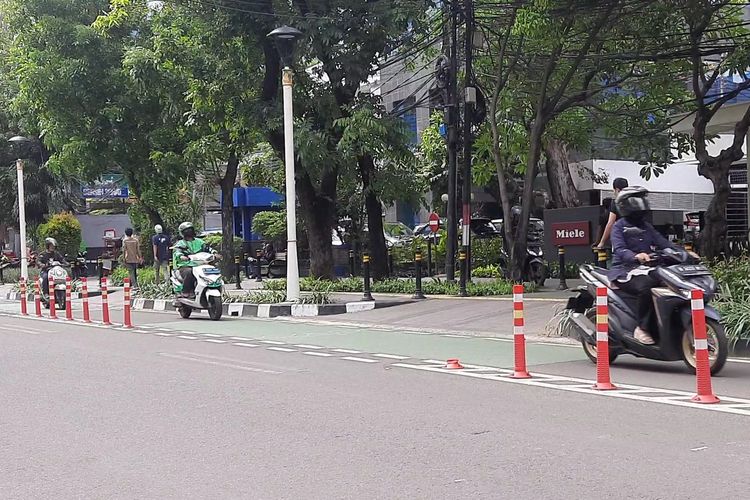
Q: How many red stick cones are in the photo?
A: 10